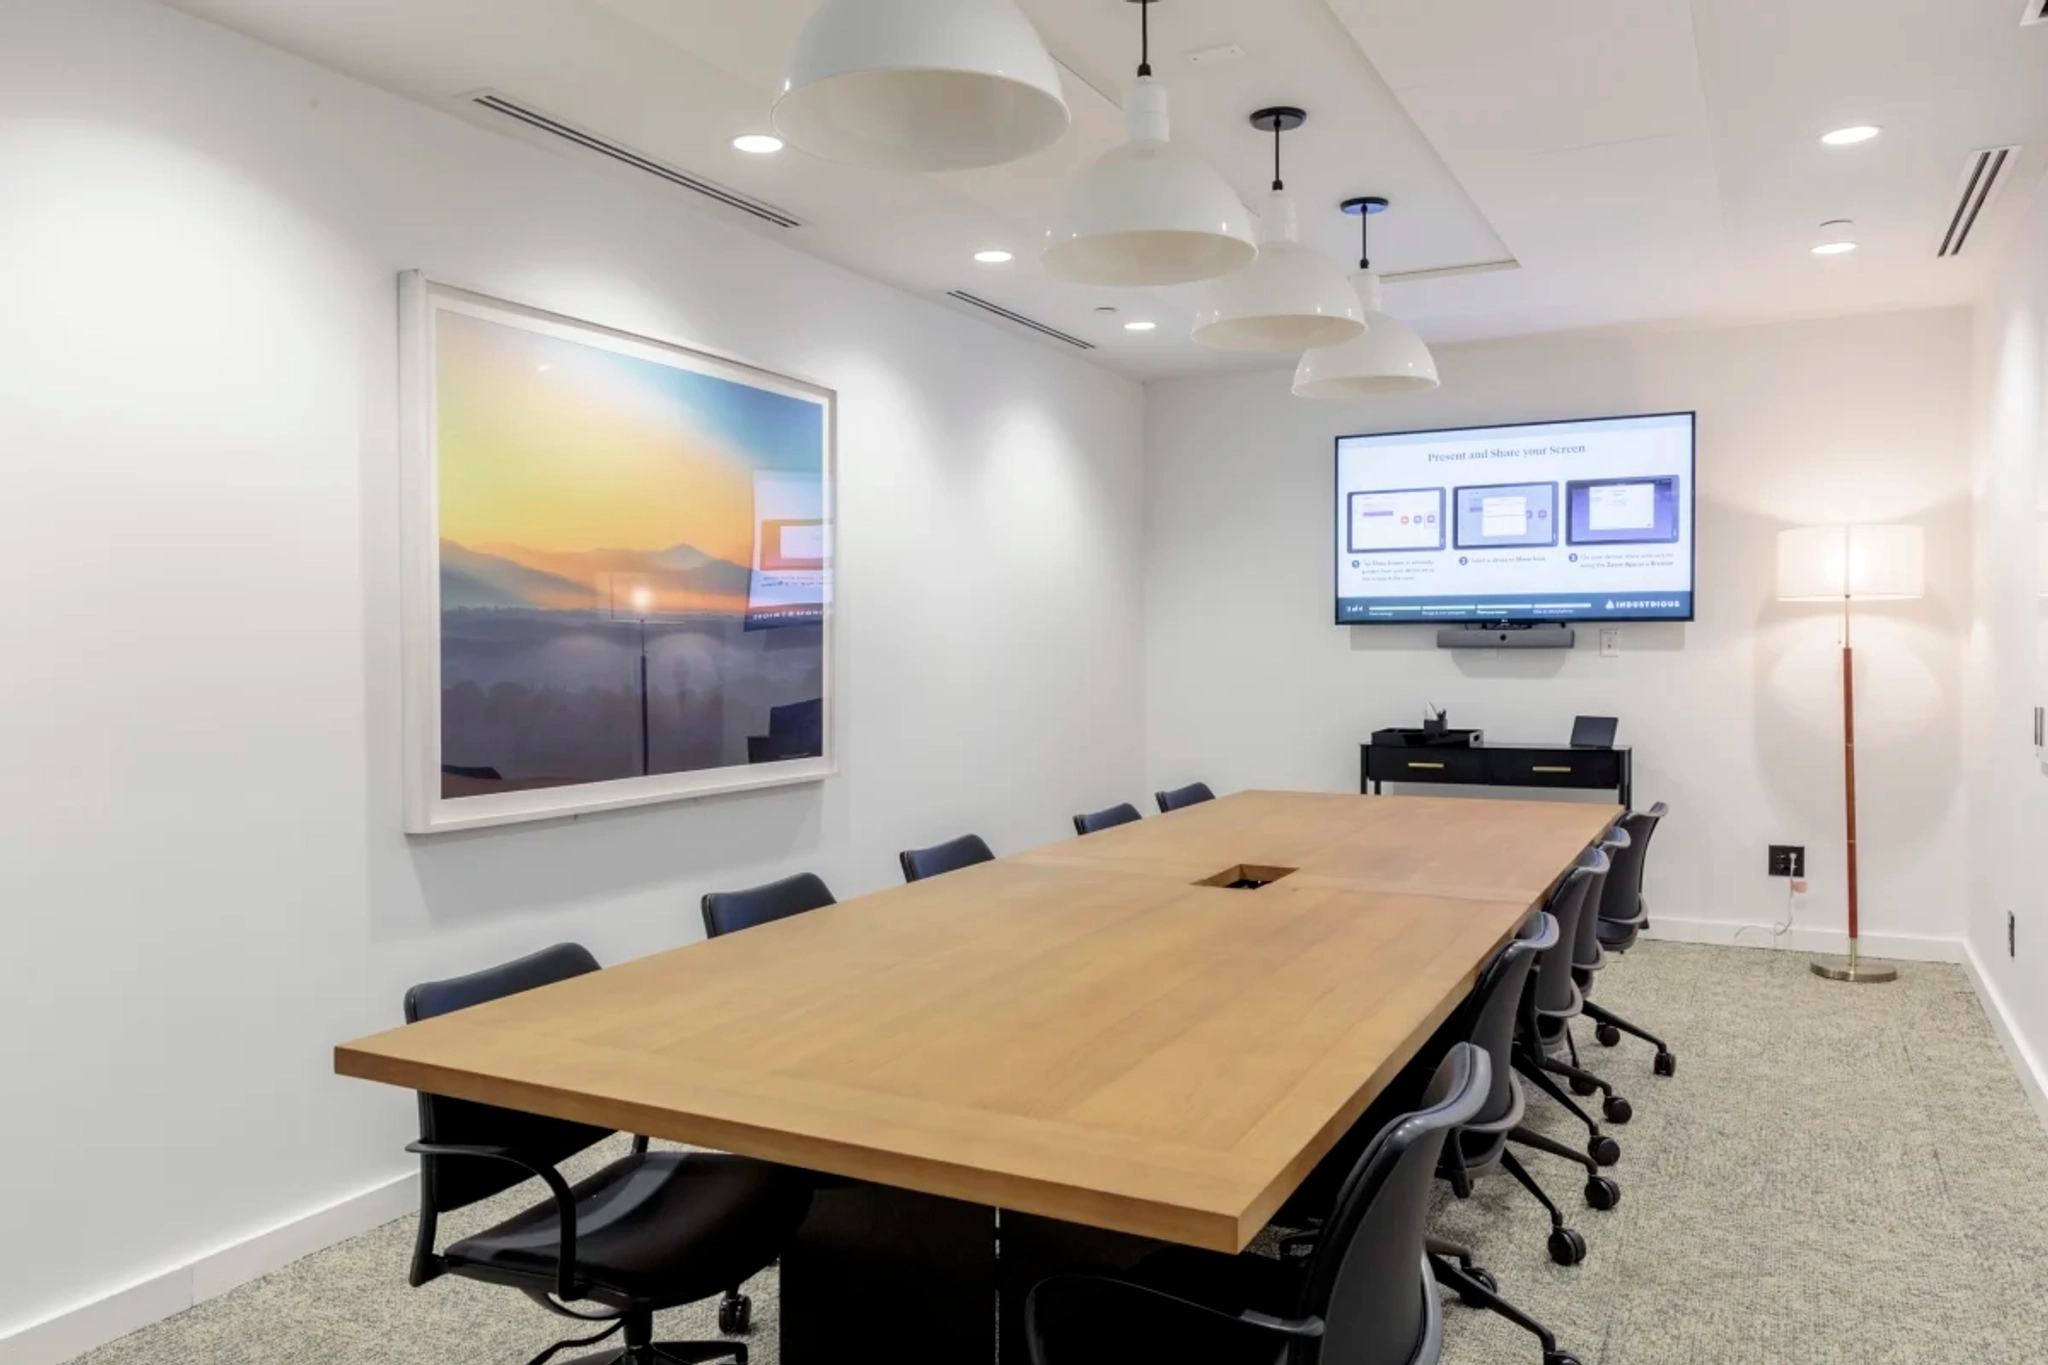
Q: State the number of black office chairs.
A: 10